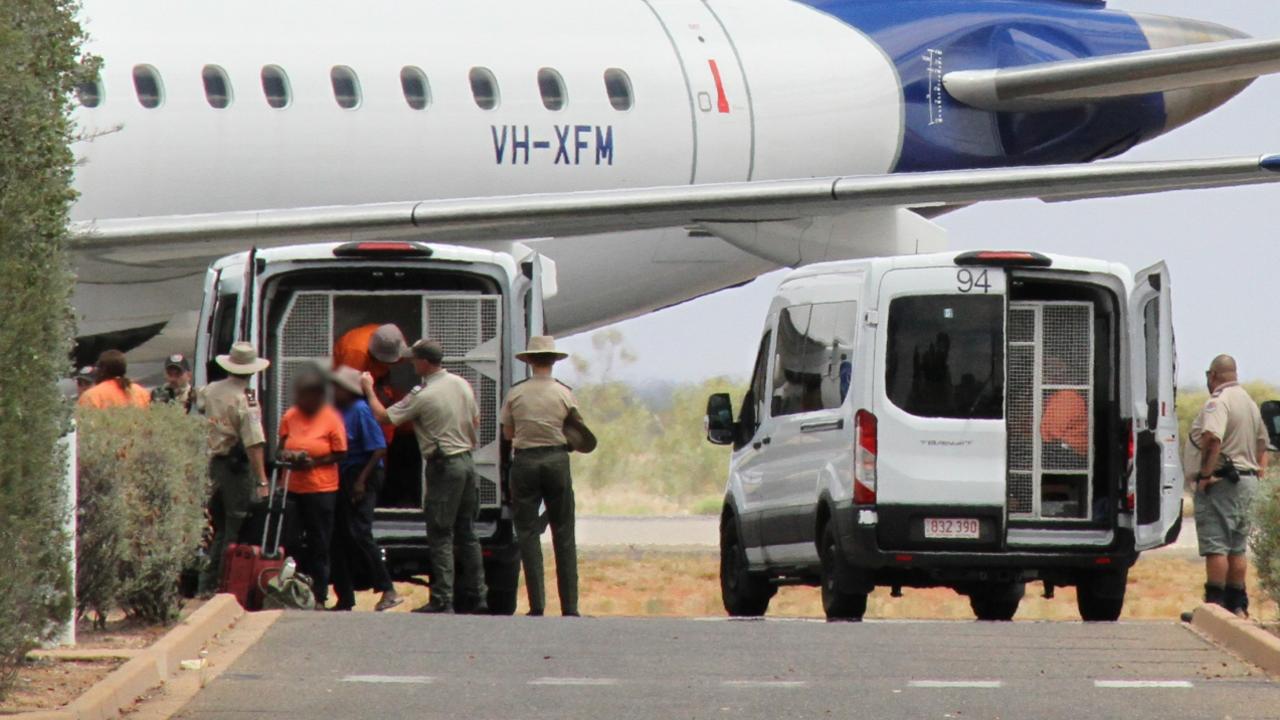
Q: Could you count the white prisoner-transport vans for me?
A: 2